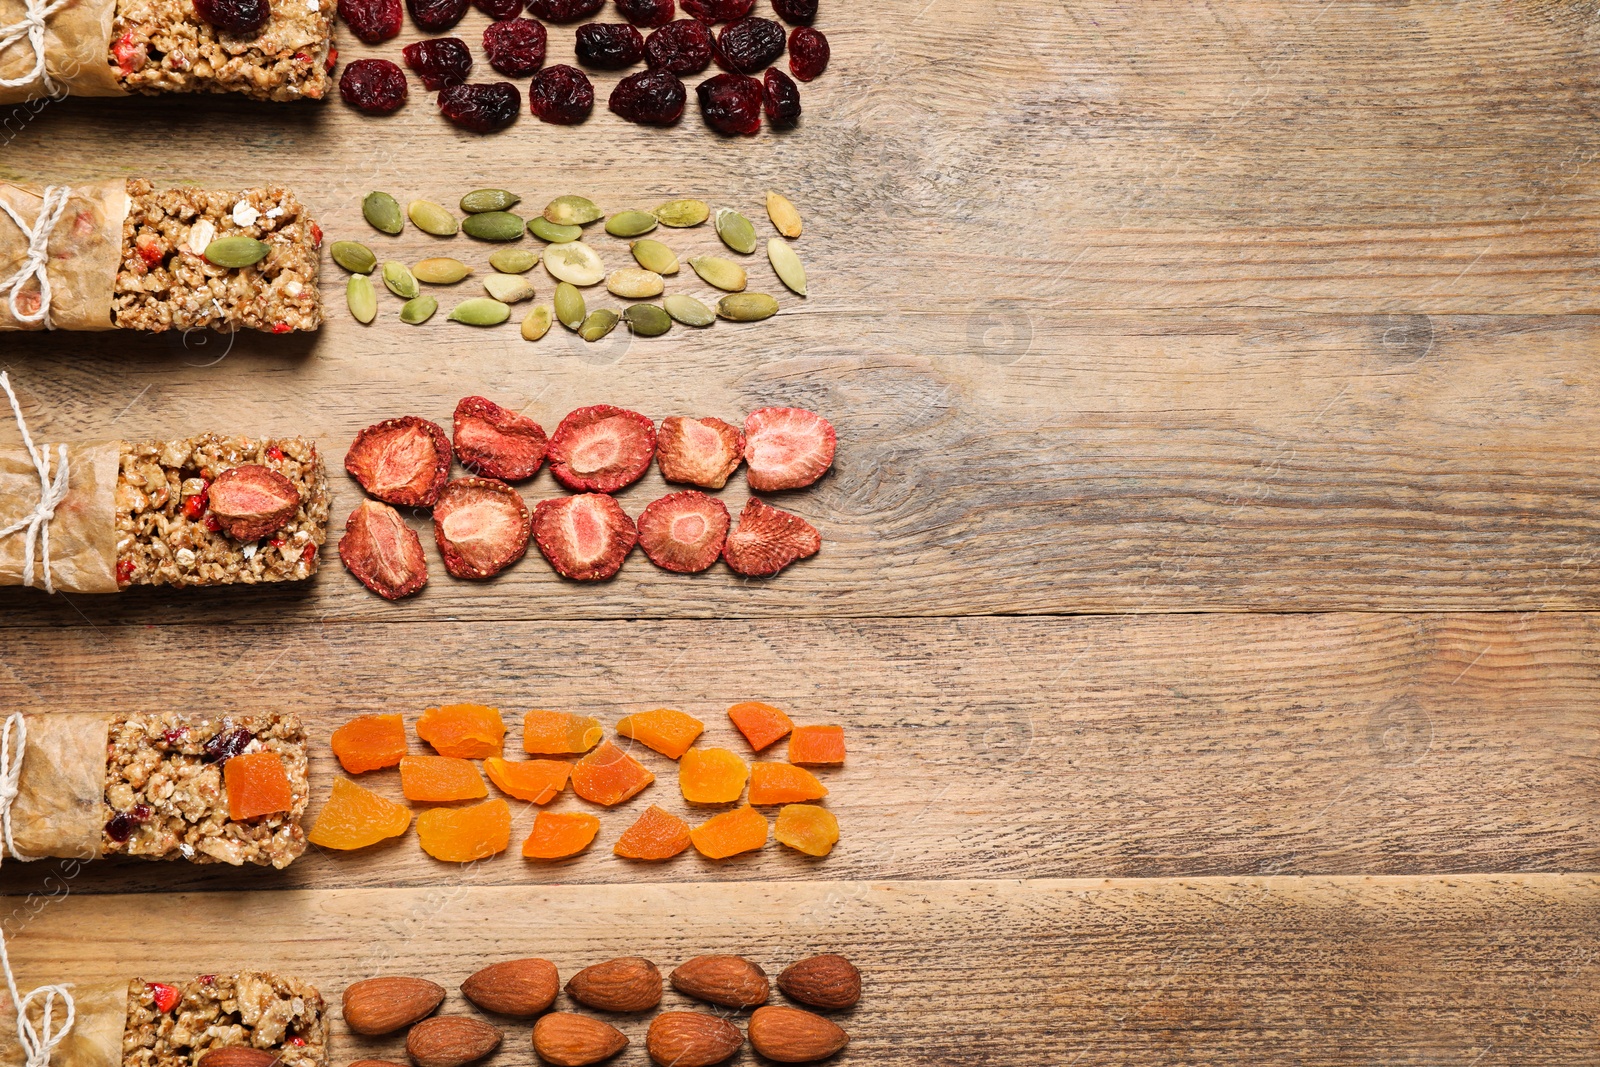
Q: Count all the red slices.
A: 11